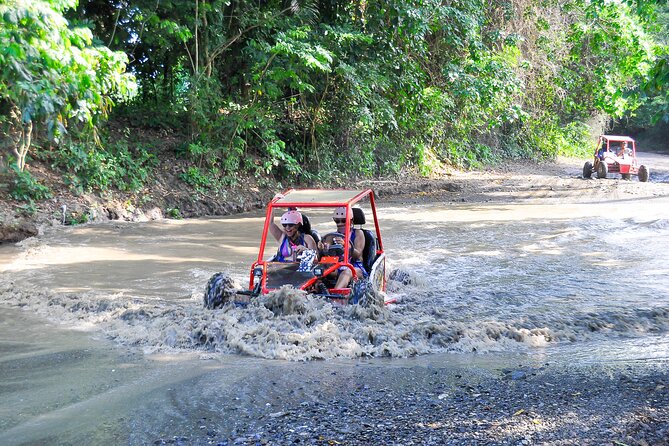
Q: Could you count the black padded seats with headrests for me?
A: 2